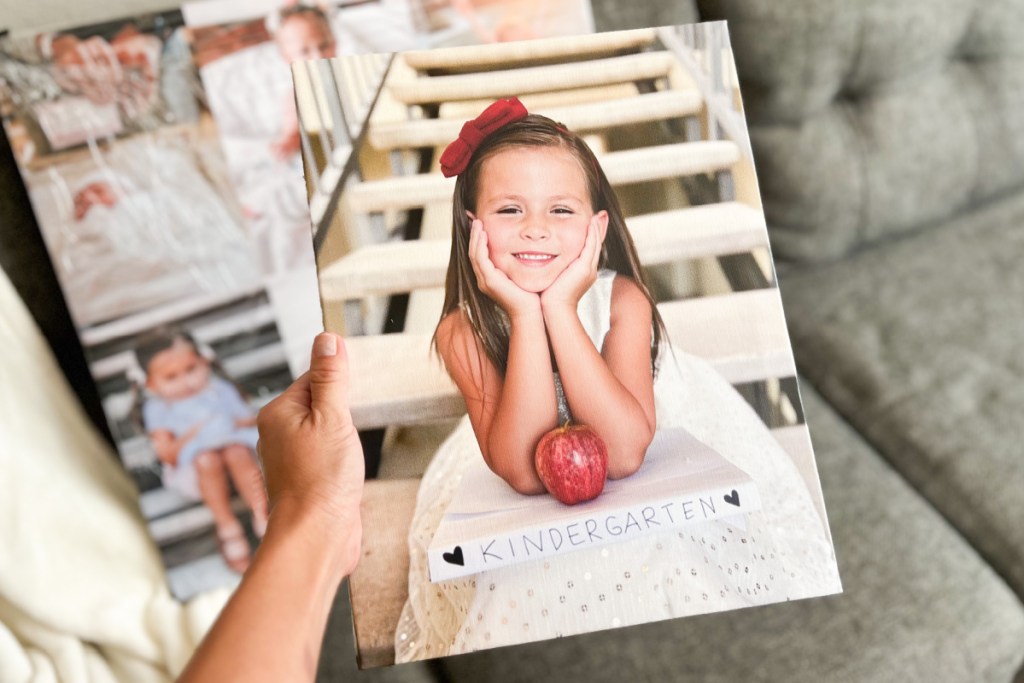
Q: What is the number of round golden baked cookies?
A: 0